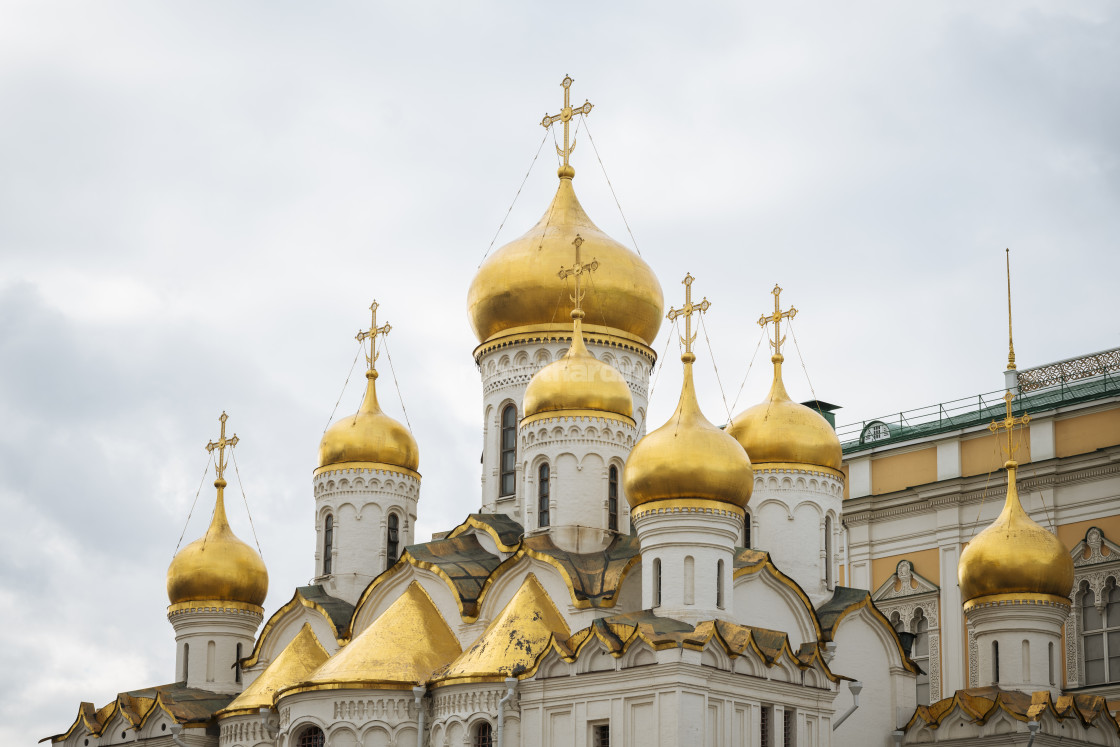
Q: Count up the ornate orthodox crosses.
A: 7